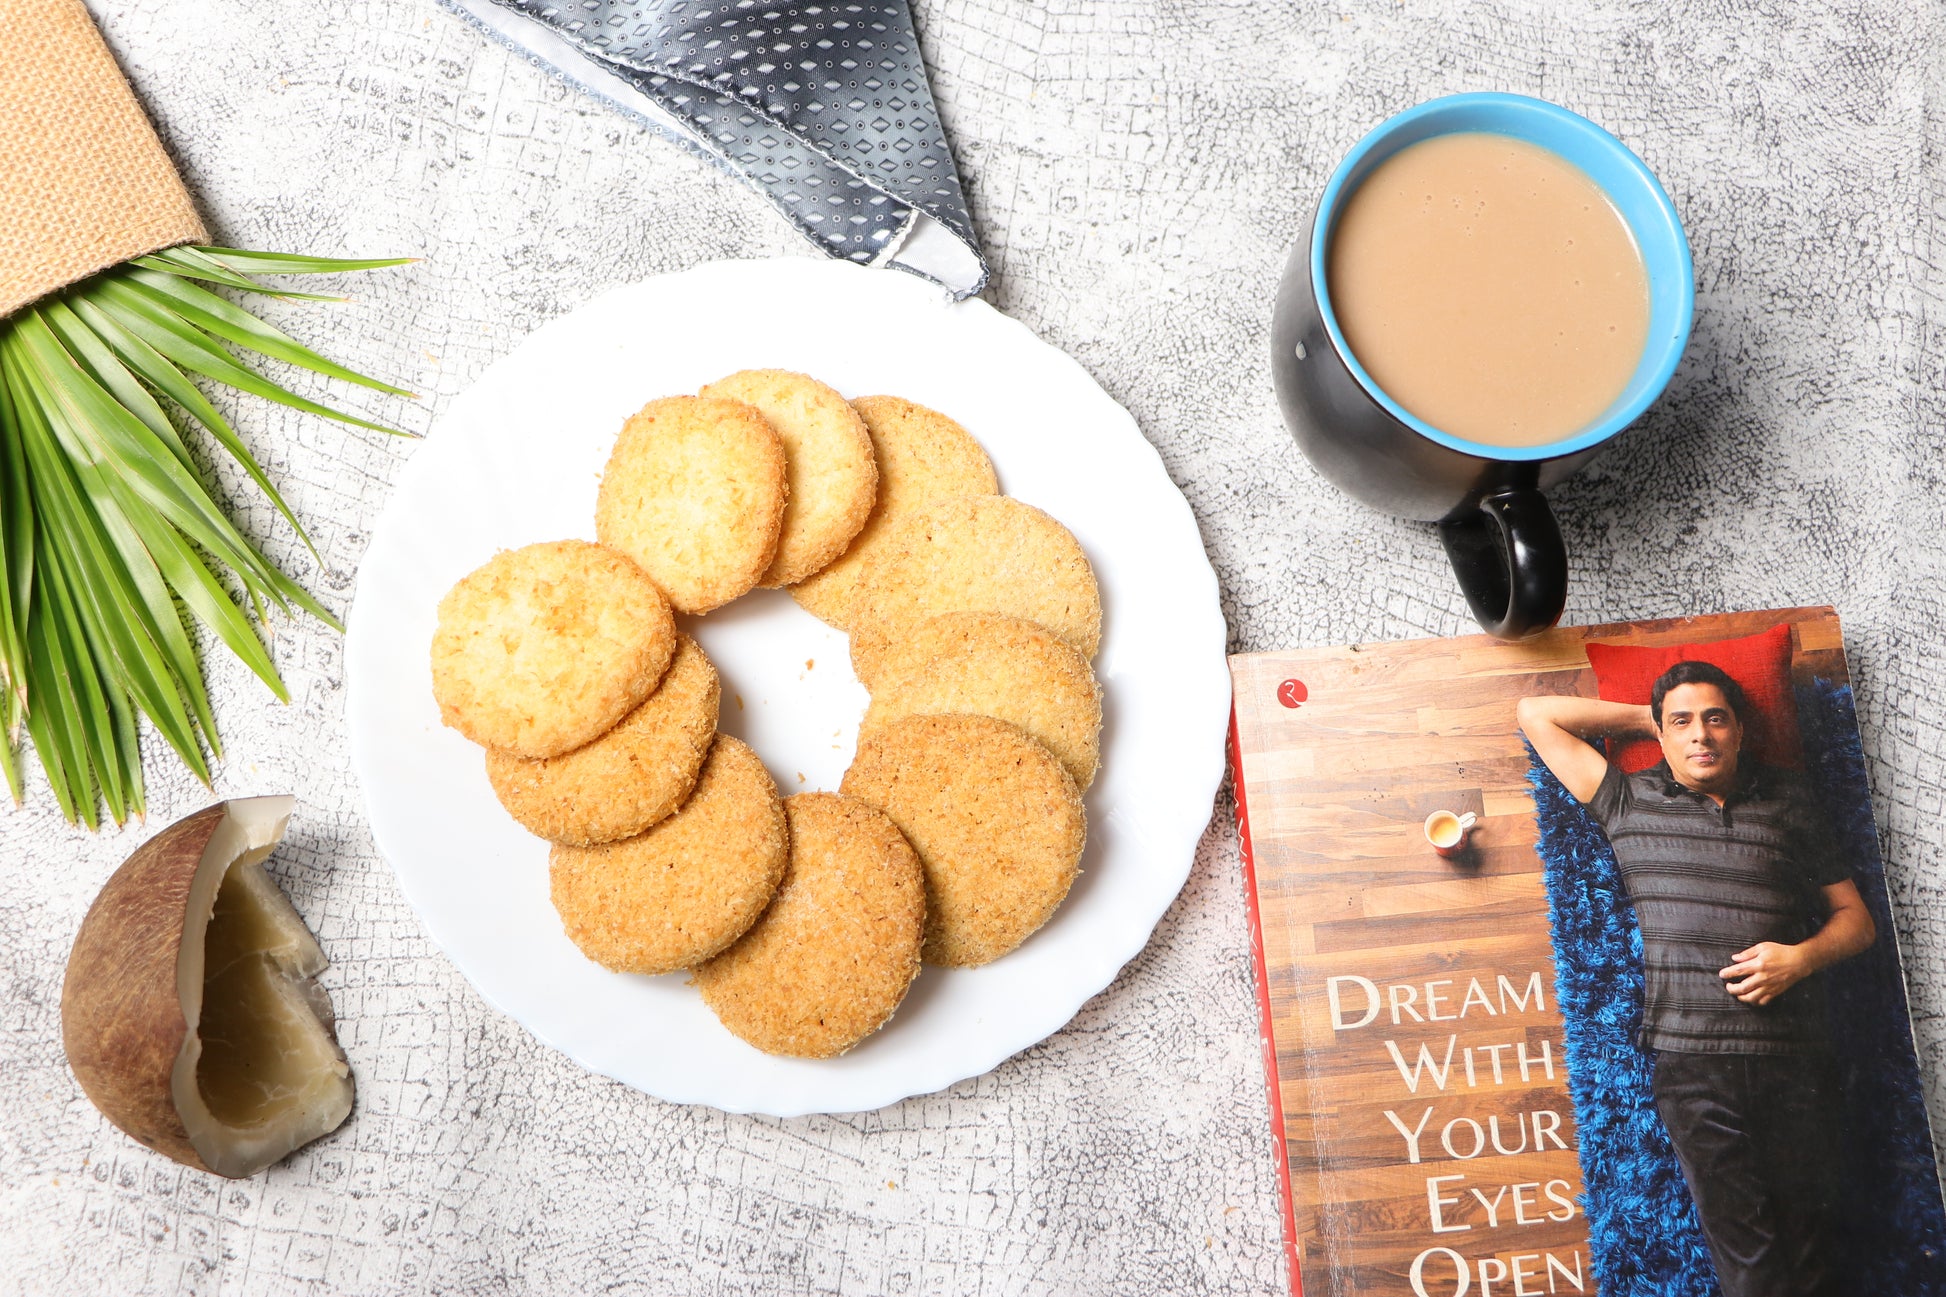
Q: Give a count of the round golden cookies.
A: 10